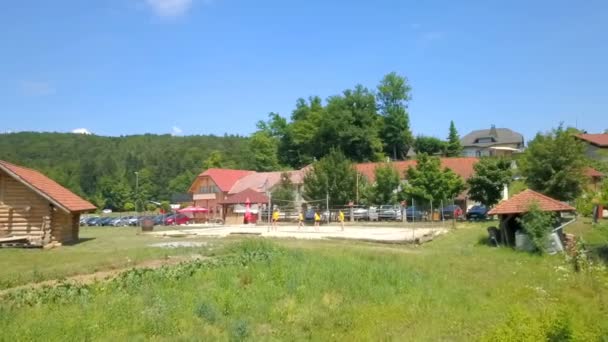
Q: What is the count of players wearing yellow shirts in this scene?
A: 4